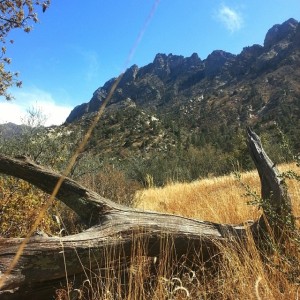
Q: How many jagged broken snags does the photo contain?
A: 1